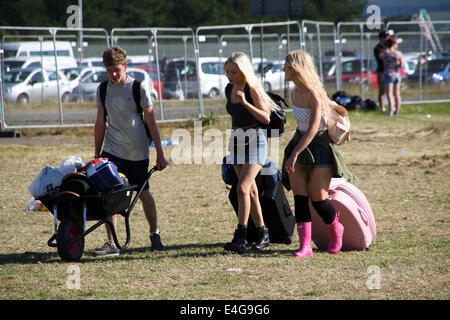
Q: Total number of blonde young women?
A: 2